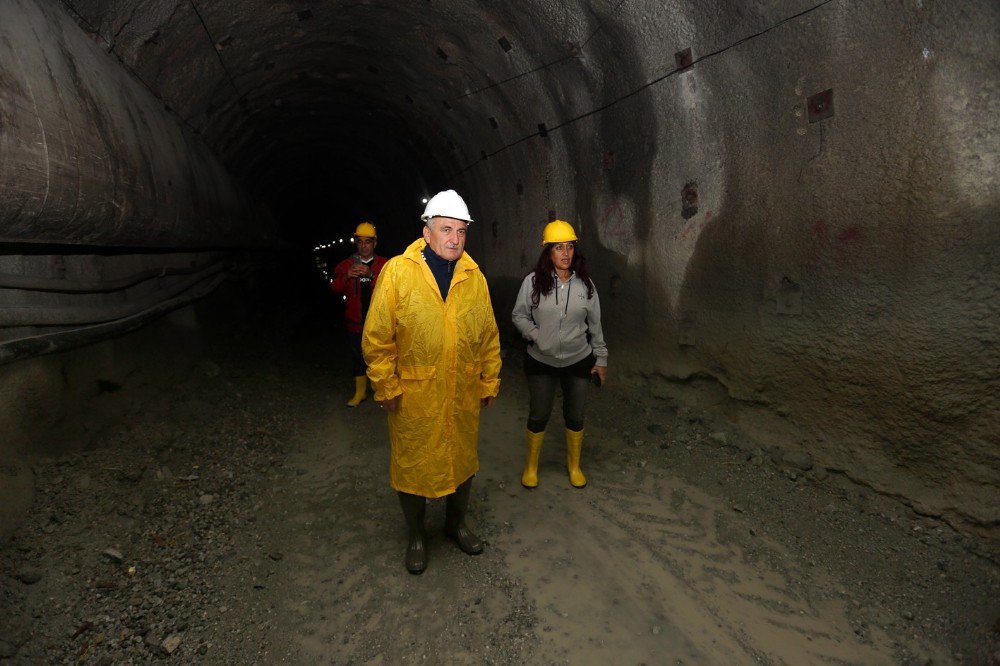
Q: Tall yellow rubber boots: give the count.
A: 3